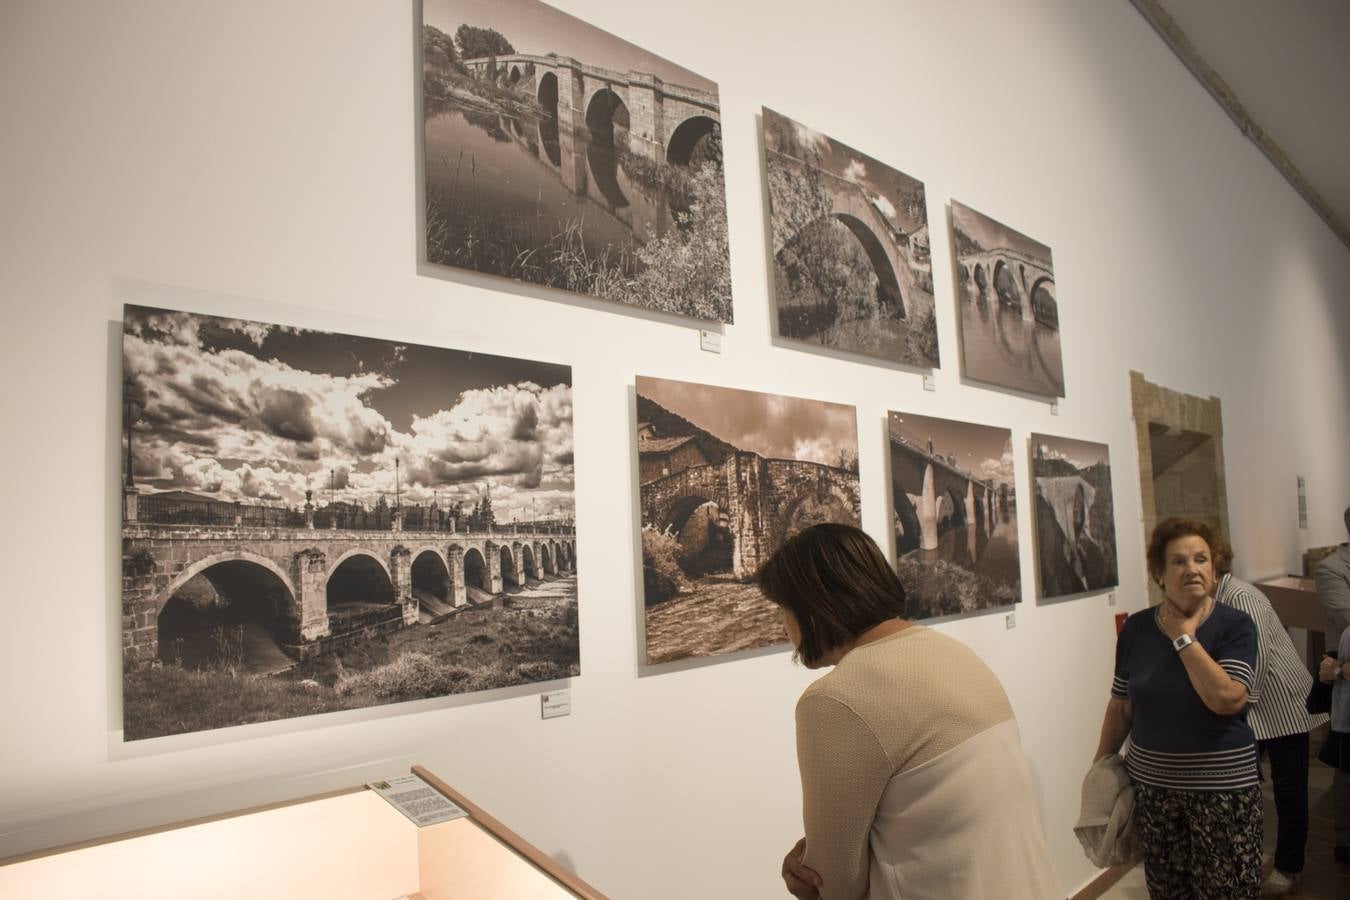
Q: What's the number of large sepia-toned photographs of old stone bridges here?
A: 7